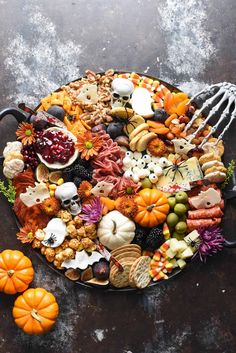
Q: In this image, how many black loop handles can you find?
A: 2